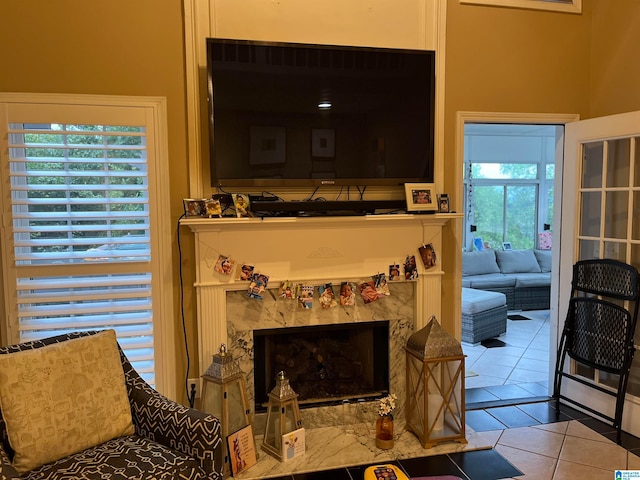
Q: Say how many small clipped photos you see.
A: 12